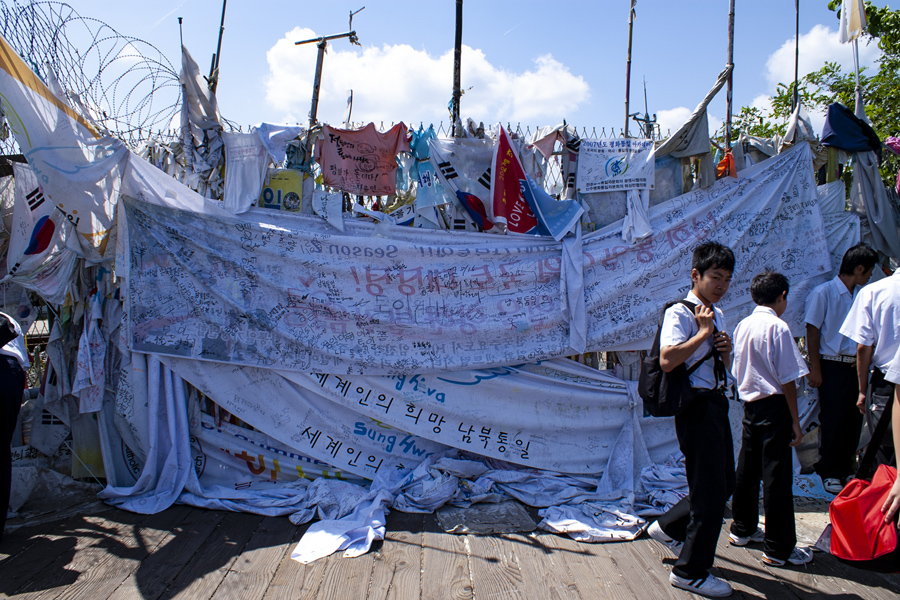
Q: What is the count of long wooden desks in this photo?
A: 0